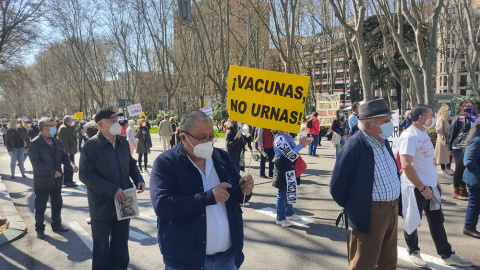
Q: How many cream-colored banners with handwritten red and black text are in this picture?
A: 1